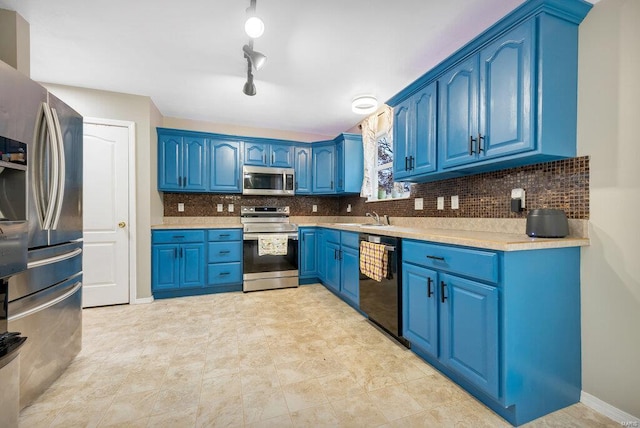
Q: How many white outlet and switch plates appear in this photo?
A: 9